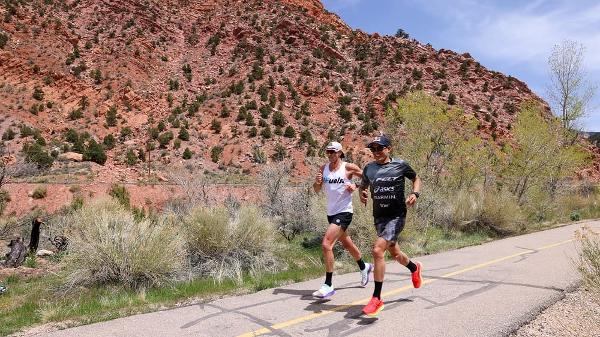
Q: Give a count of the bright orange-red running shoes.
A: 2